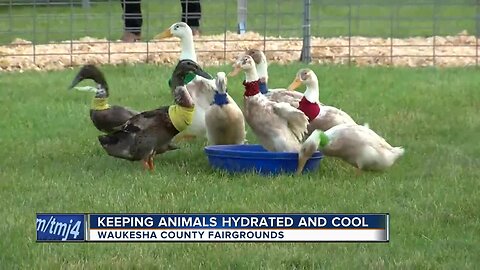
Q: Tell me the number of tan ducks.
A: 5